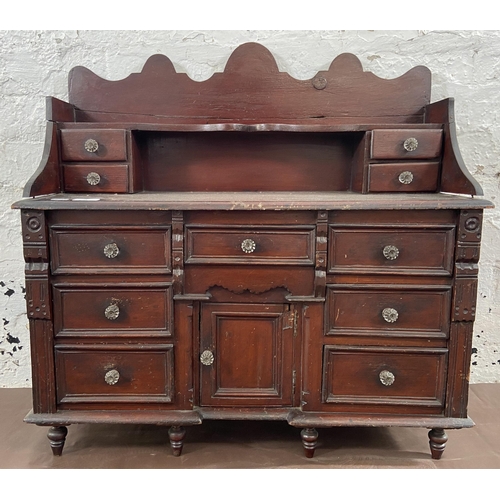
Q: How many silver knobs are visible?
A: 12